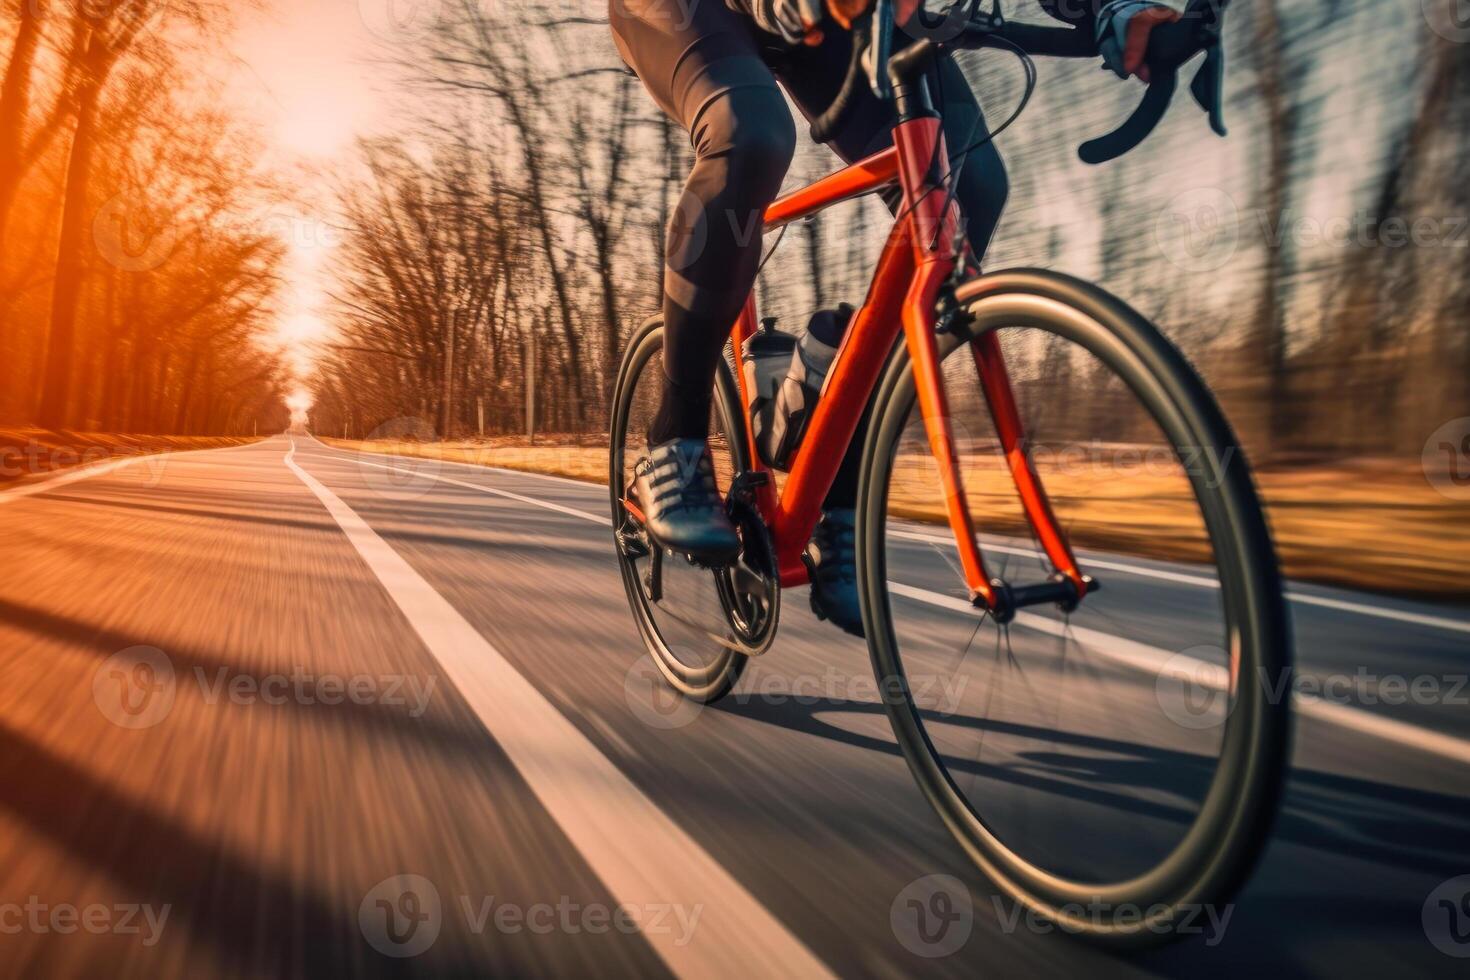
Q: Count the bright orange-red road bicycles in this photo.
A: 1